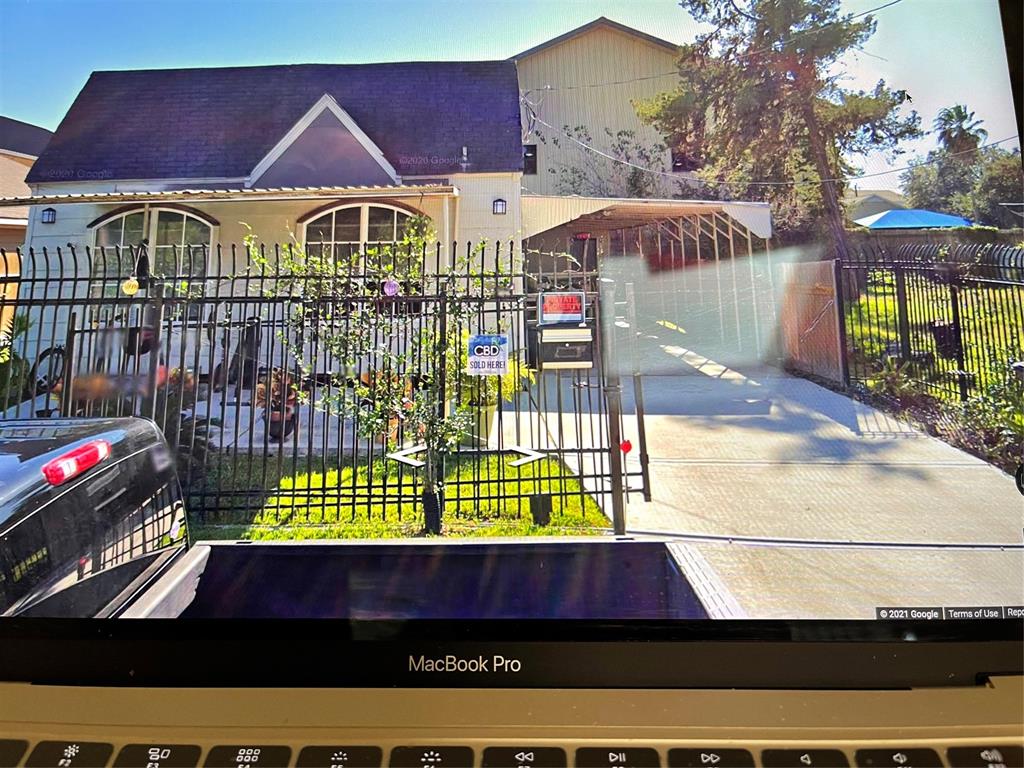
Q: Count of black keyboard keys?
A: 12